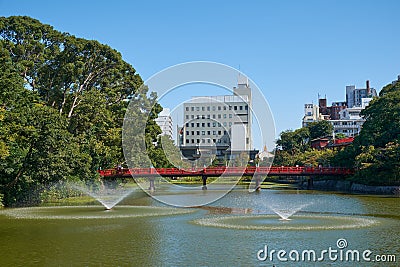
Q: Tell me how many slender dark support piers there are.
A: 4